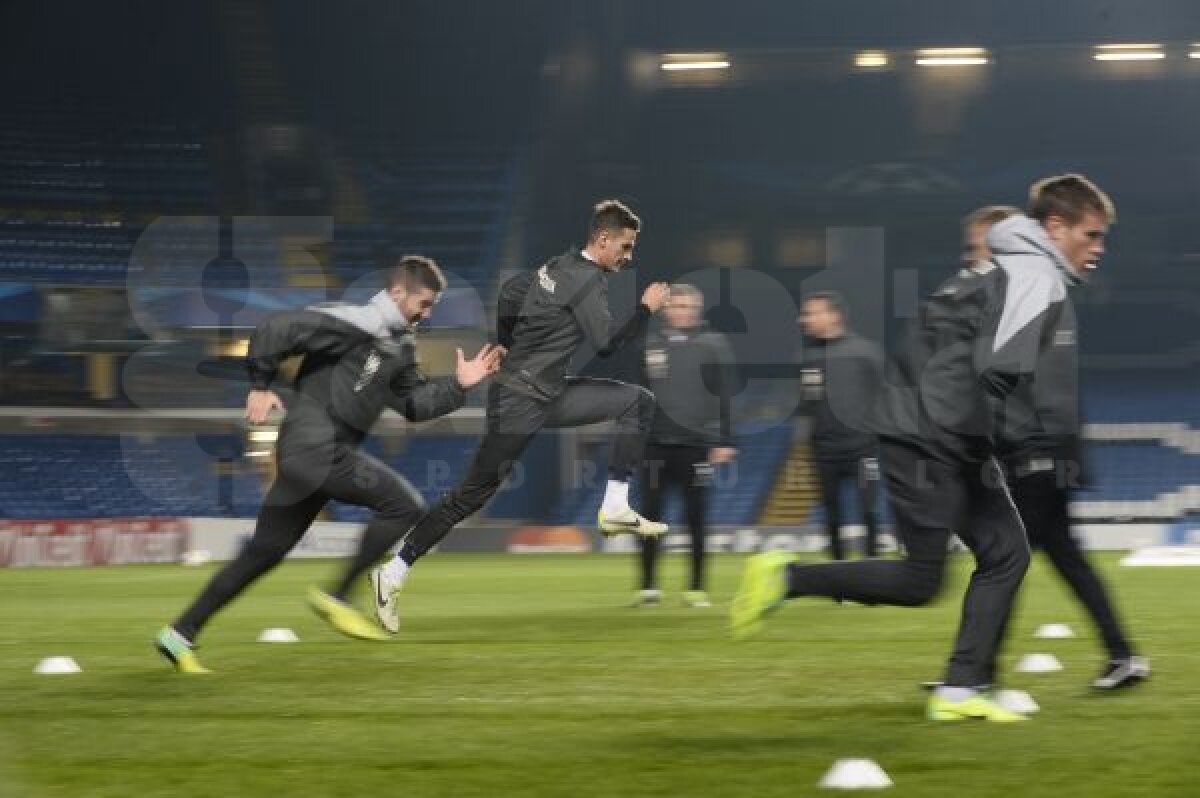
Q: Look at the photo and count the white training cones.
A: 6